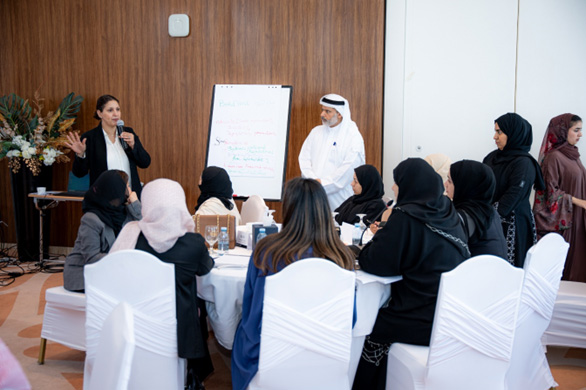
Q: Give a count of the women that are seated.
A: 8